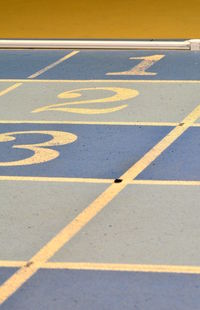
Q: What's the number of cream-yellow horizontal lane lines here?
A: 4